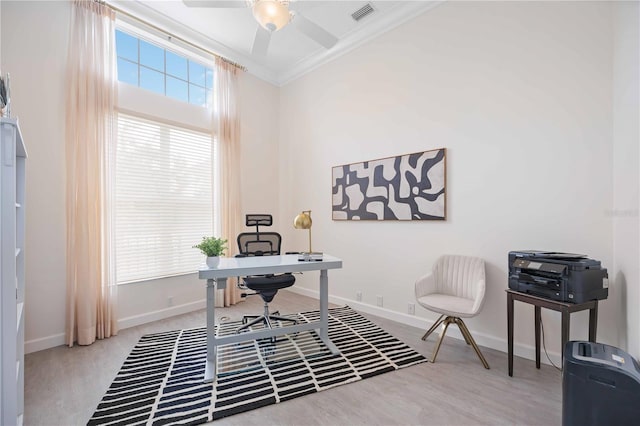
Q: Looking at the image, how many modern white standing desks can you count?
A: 1